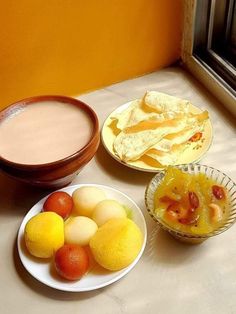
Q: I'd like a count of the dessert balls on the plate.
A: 7